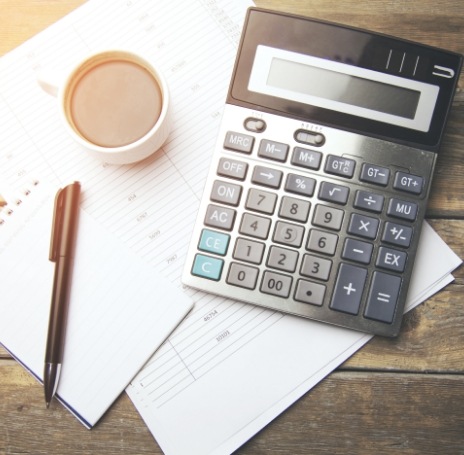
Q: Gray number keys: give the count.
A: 11